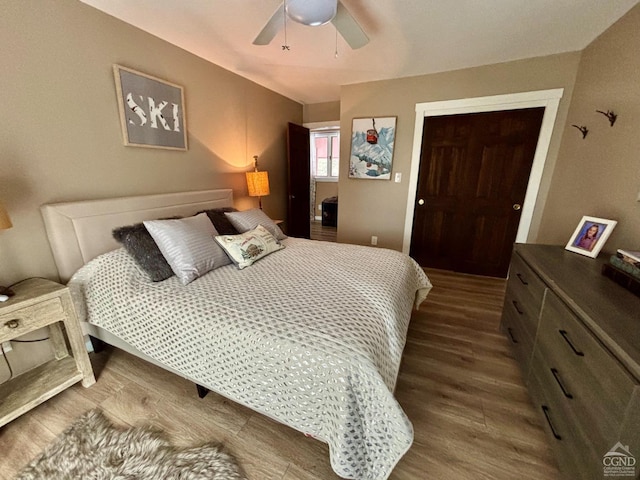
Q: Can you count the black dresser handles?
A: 6